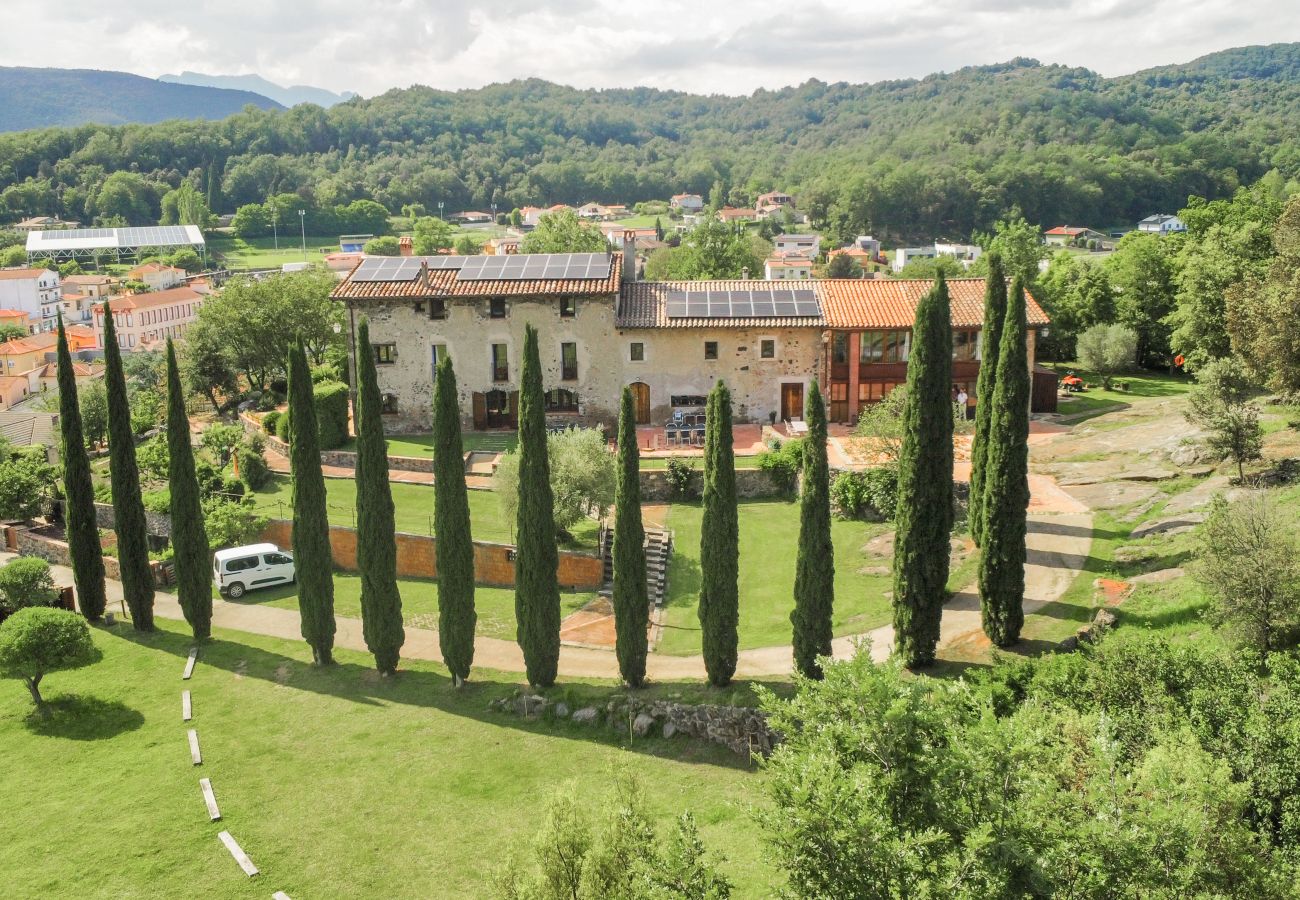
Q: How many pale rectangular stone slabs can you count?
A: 6